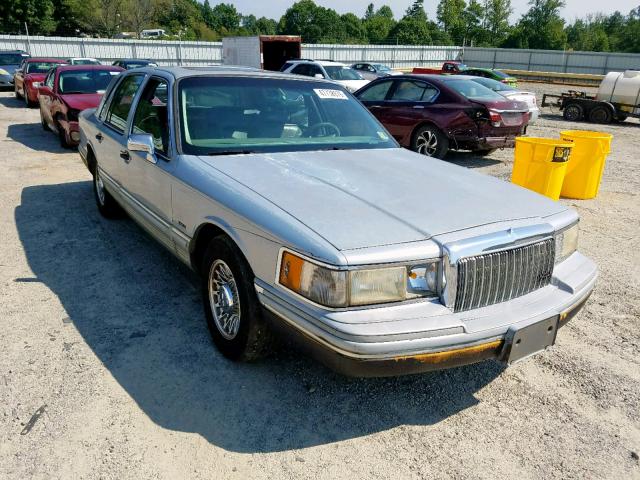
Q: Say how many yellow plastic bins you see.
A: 2